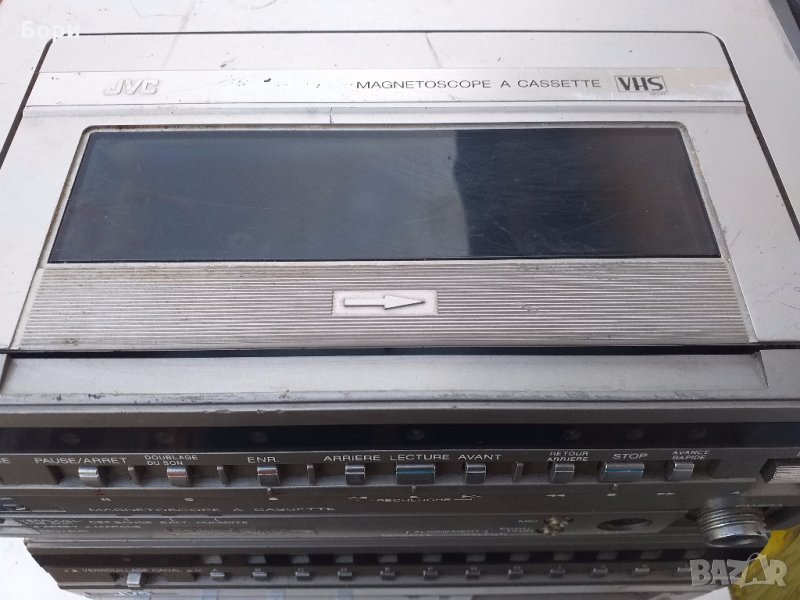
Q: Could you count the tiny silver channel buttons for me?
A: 12